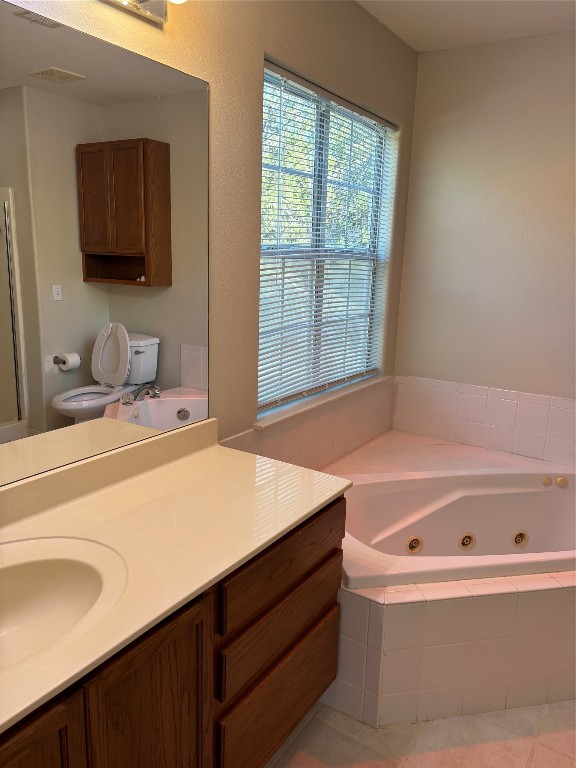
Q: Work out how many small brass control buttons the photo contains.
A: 2